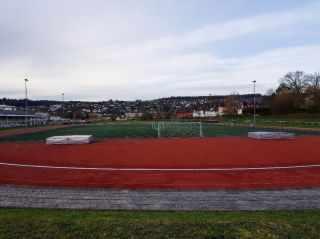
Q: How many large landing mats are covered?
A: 2